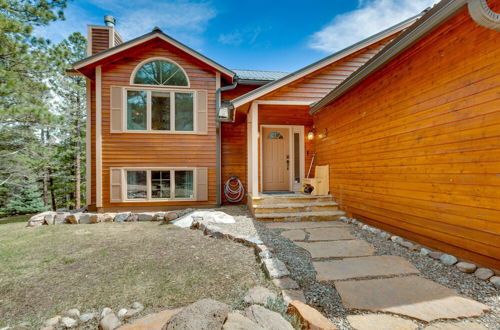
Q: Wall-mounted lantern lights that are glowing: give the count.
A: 2